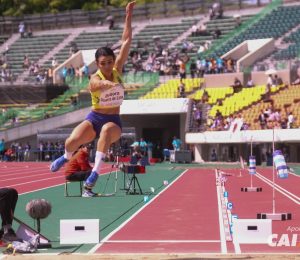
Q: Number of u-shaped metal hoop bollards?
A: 0